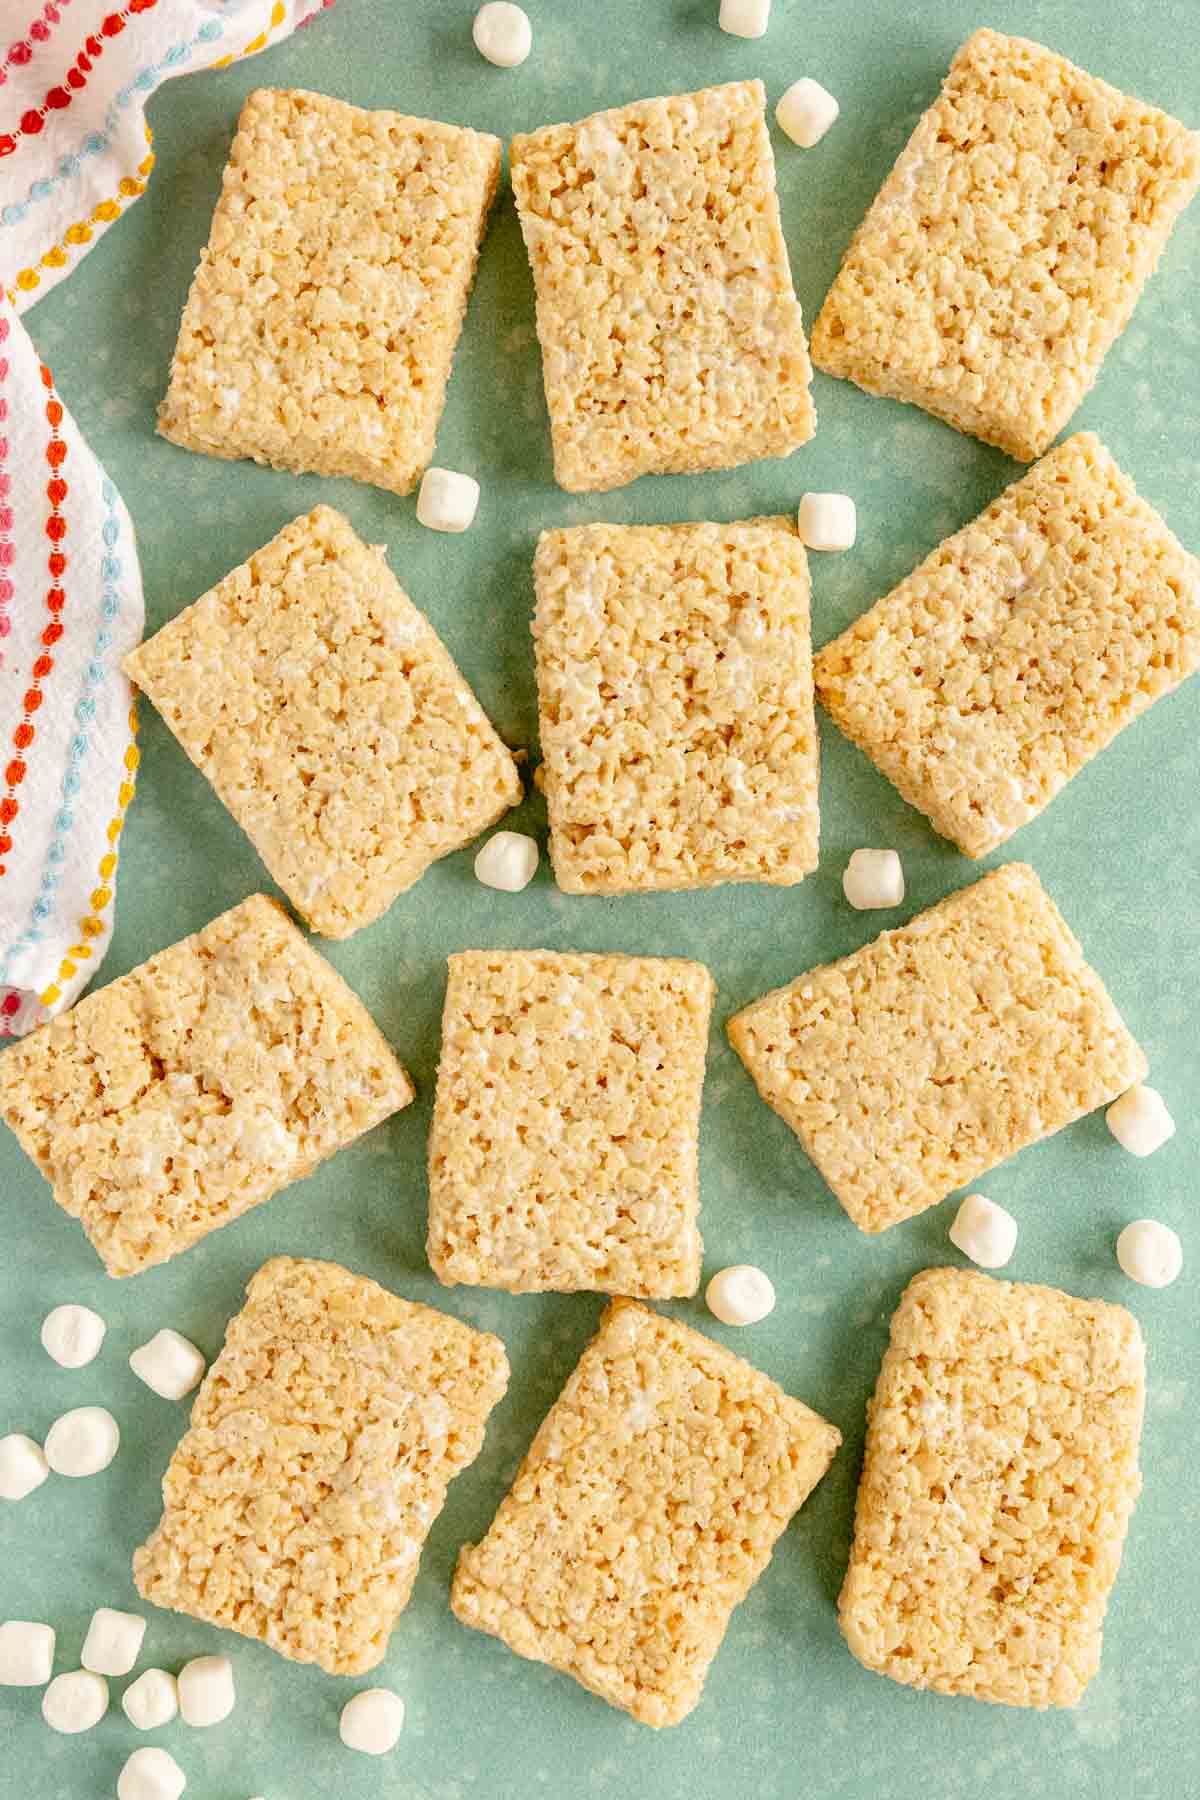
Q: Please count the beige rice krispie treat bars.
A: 12